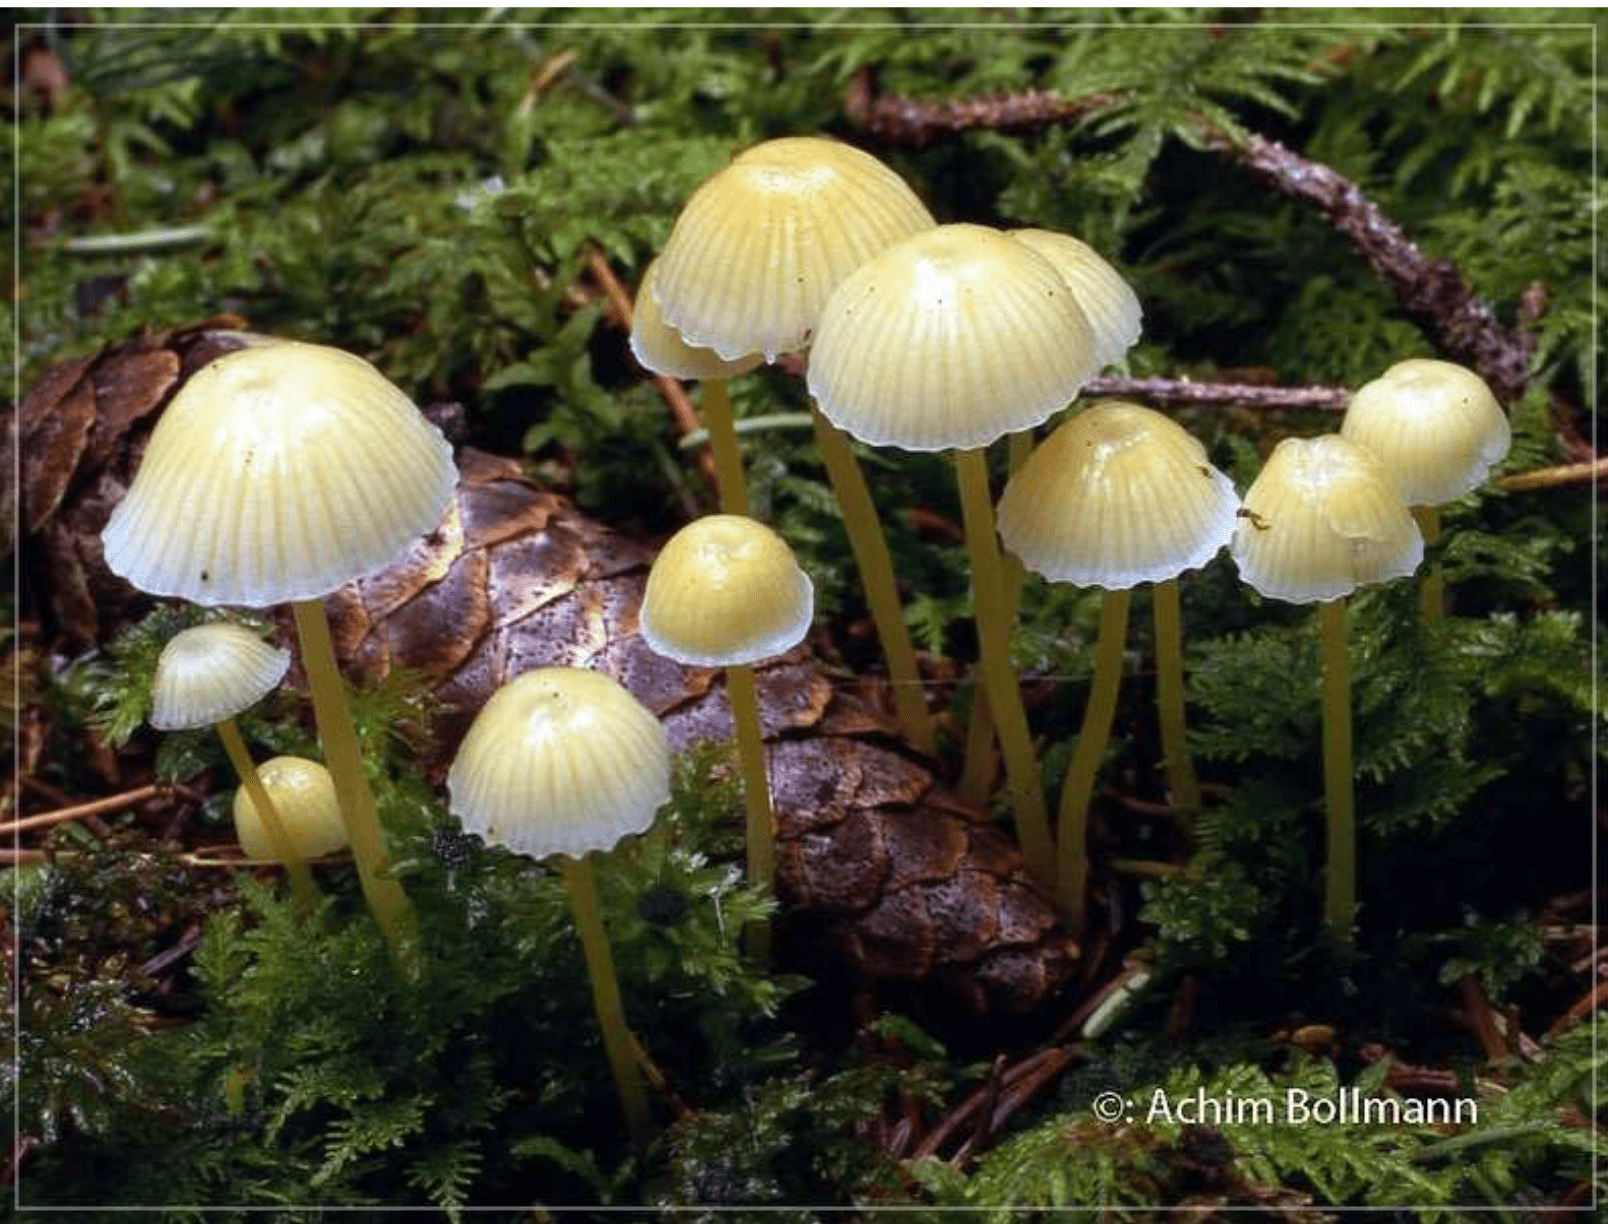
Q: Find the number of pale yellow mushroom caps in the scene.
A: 12